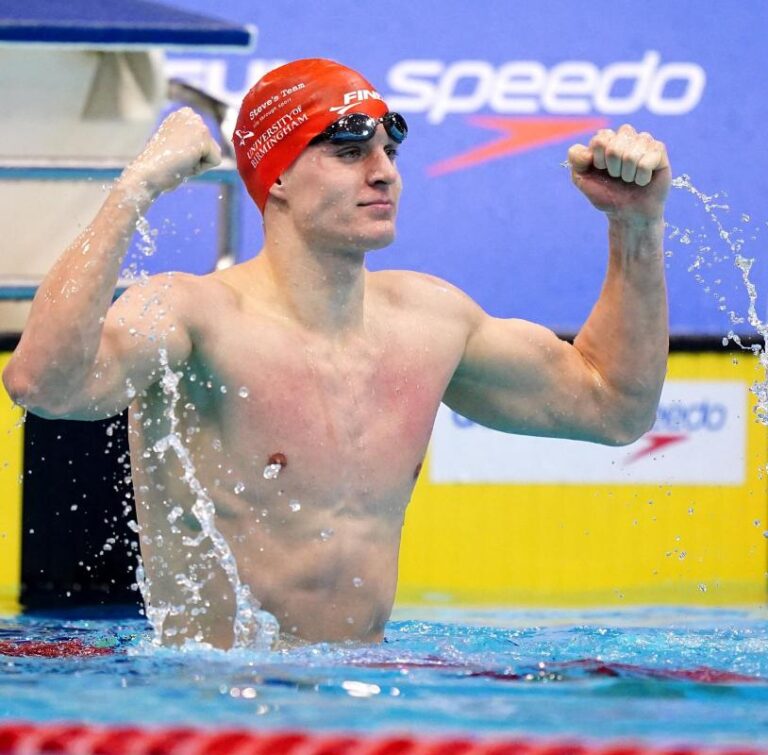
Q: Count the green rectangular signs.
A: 0